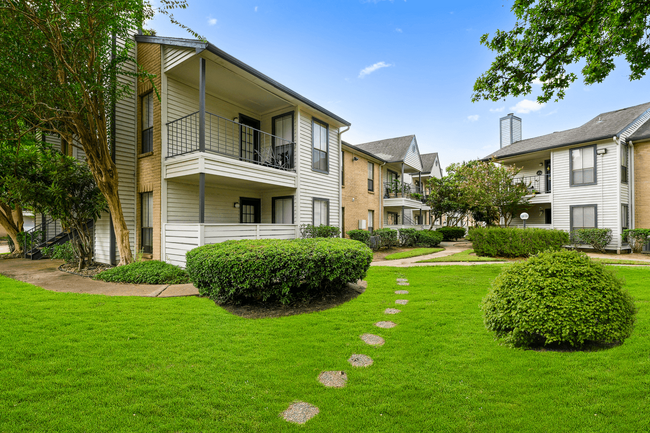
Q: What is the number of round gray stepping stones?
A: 10